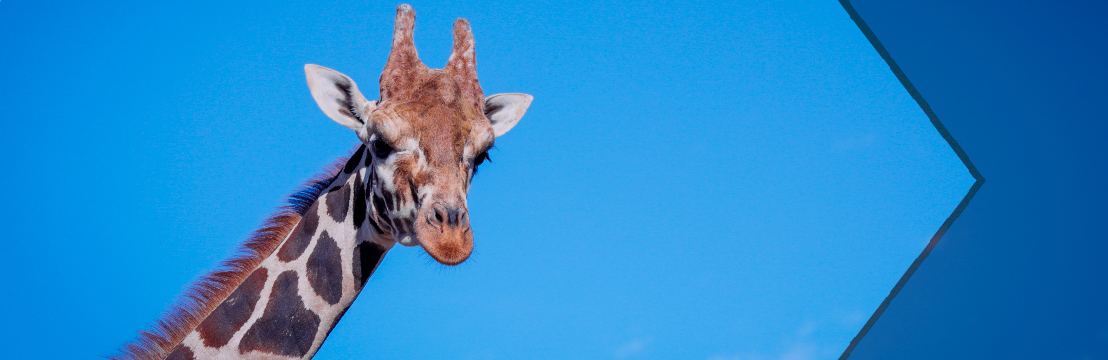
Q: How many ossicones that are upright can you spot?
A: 2